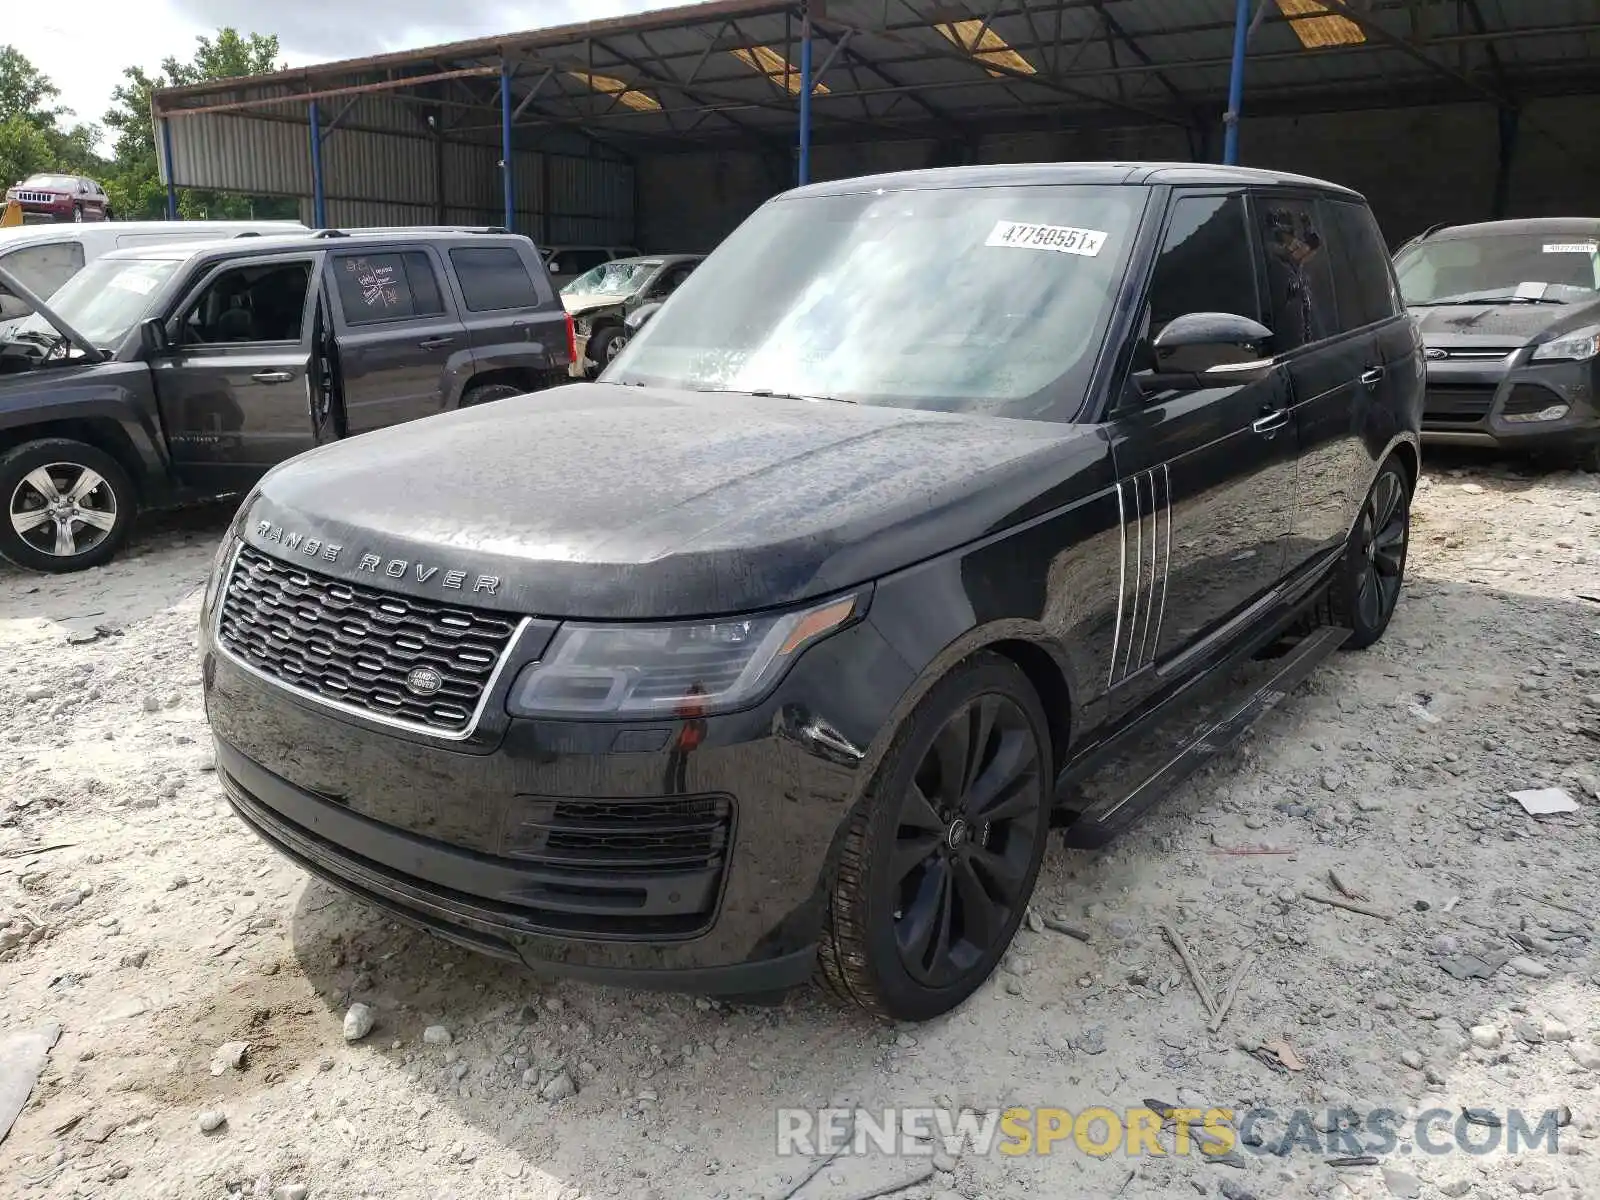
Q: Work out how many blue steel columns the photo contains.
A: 5